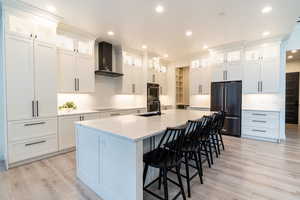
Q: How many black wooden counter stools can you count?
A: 5